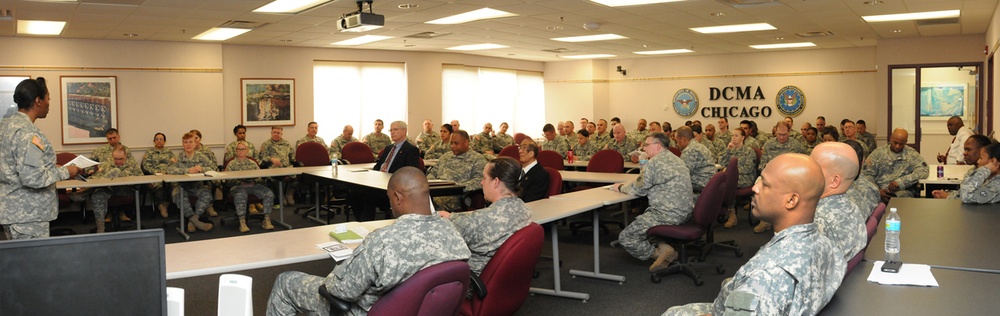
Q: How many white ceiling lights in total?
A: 13